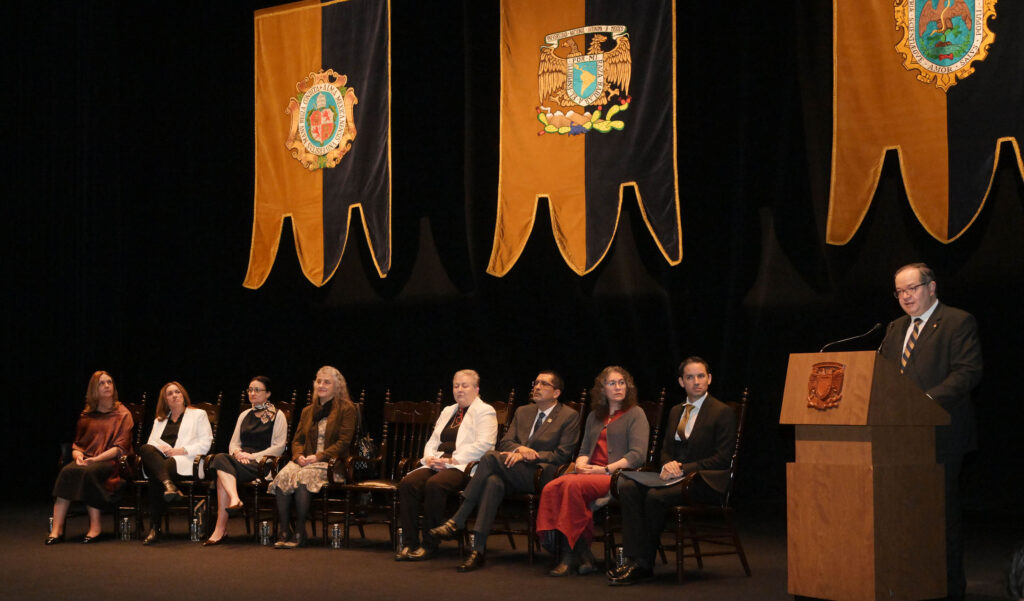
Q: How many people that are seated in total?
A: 8